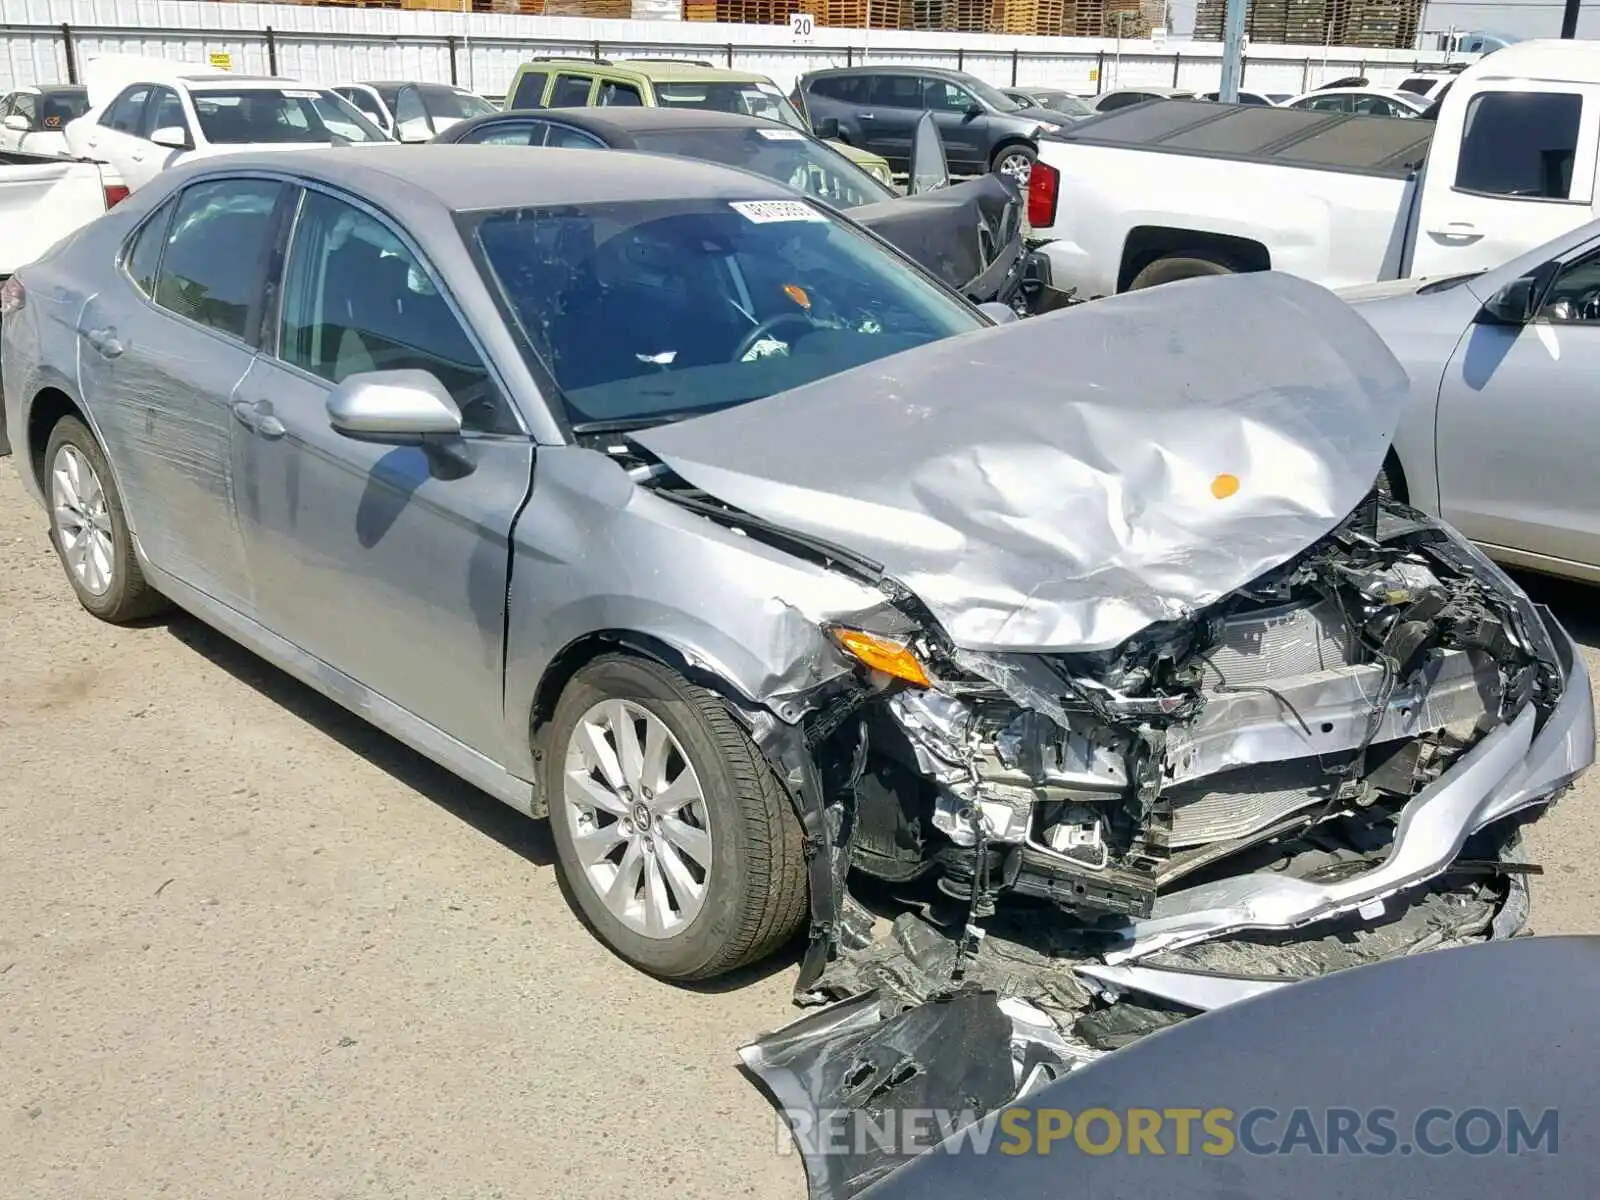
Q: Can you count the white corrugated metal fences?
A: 1